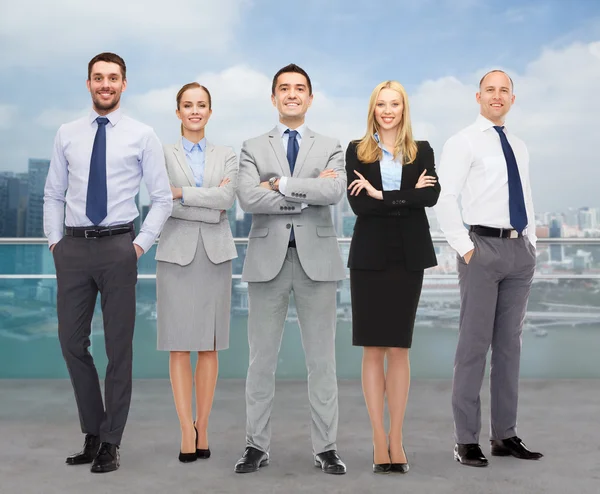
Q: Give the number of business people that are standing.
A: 5